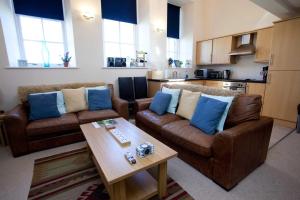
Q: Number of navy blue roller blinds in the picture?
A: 3